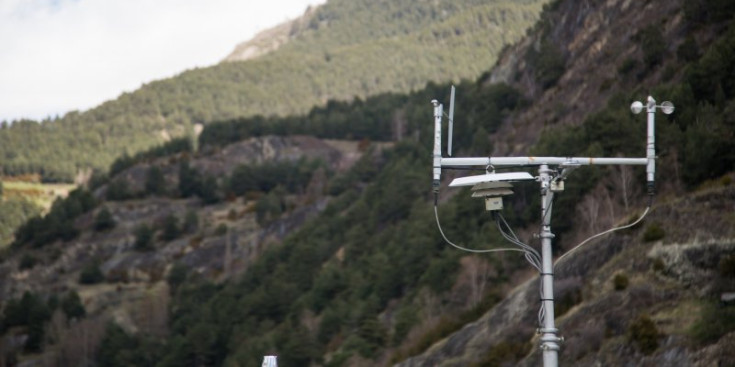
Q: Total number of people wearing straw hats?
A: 0